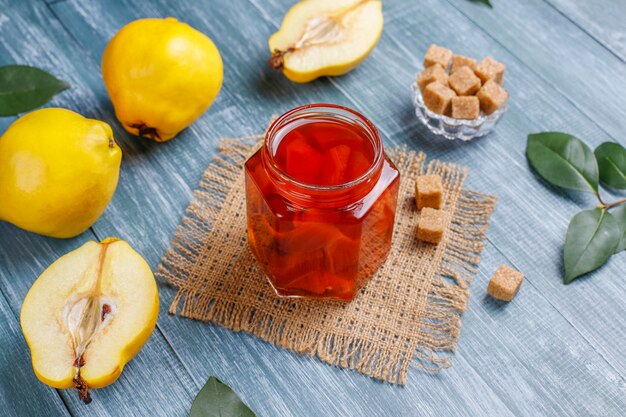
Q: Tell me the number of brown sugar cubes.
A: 11